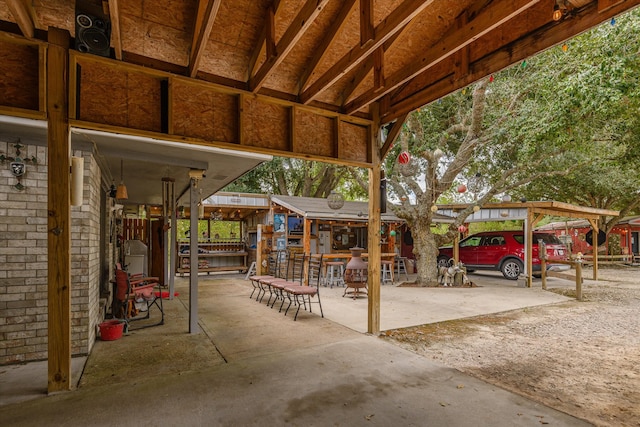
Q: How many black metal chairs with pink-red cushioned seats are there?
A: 4